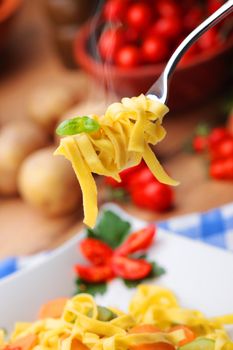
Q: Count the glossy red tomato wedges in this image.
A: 4